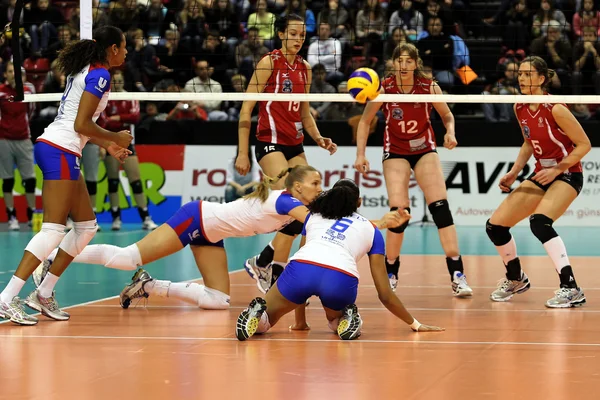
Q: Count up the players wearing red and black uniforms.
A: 3